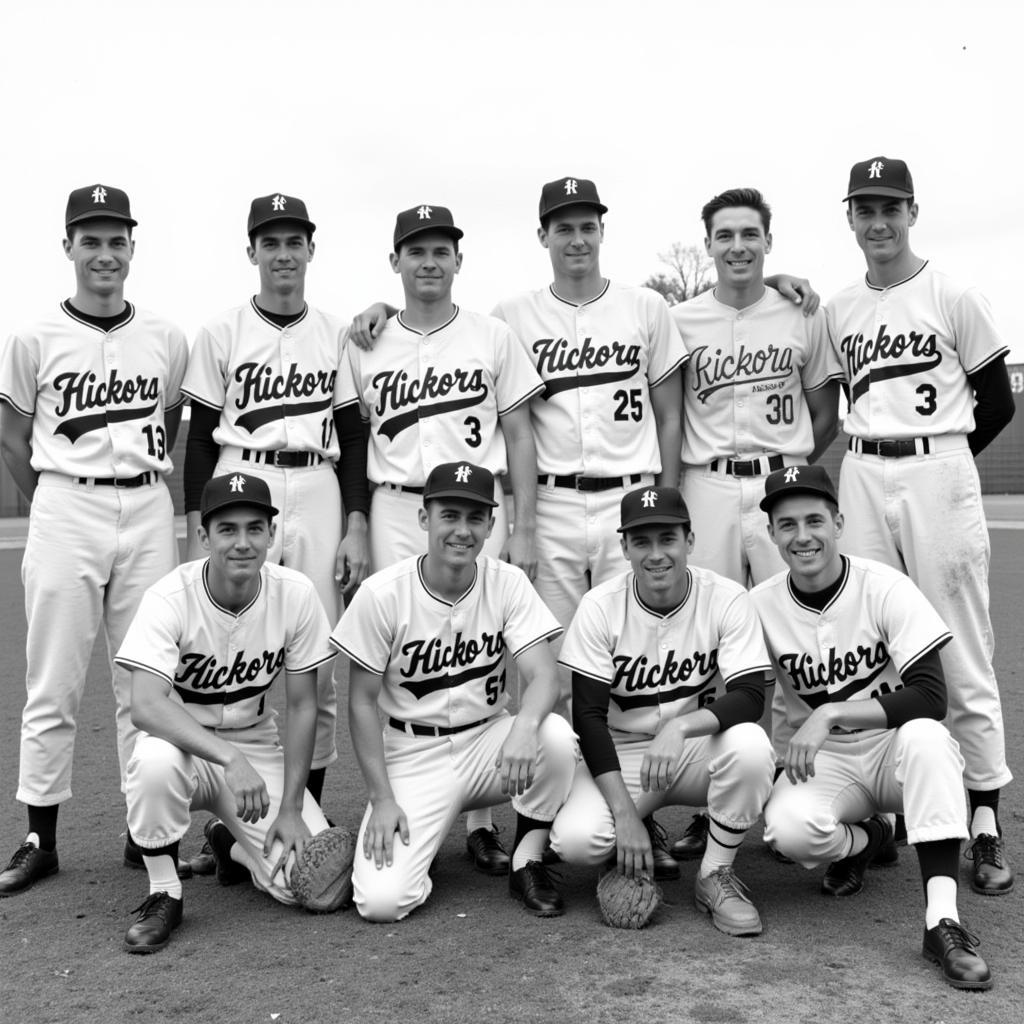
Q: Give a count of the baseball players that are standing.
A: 6